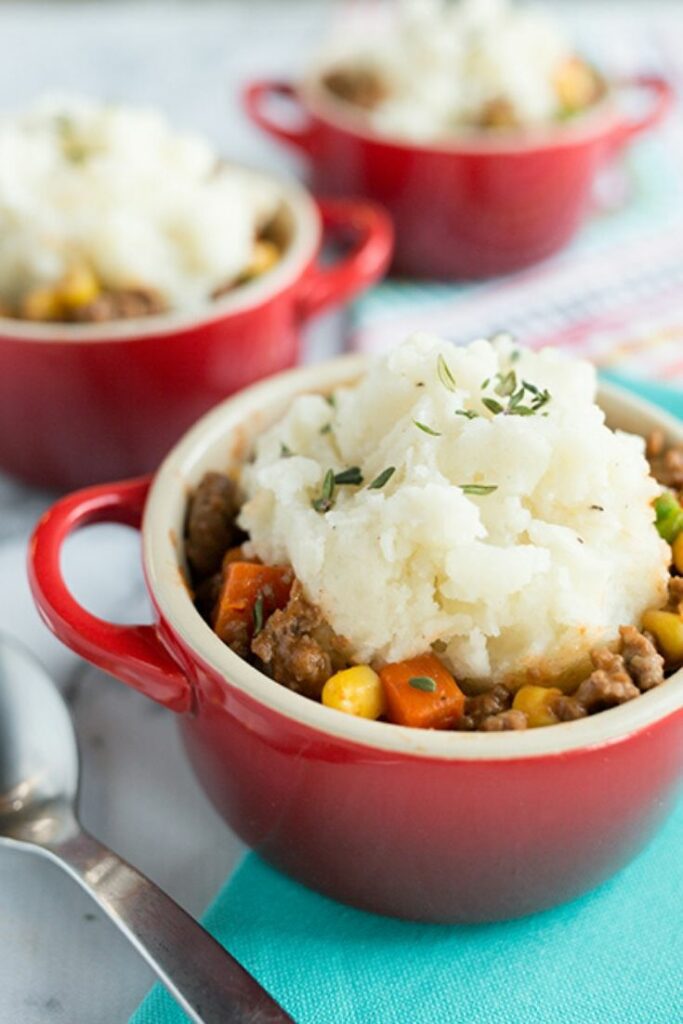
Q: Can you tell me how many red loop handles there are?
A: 4